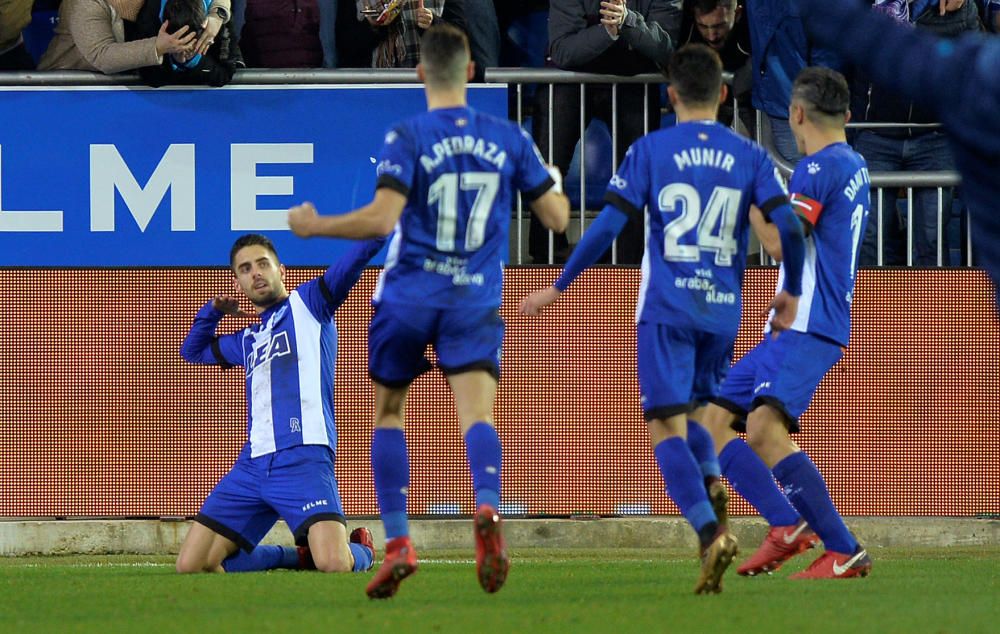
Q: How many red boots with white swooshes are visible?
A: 2